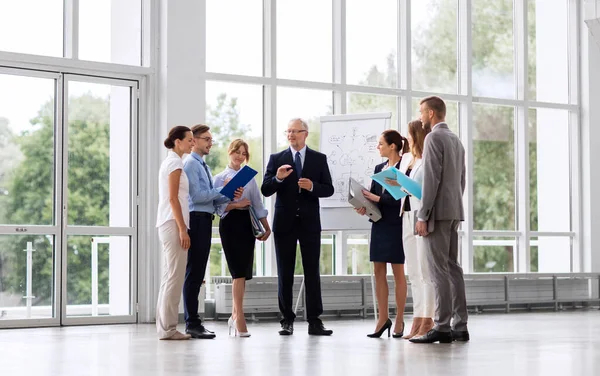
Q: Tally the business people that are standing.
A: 7